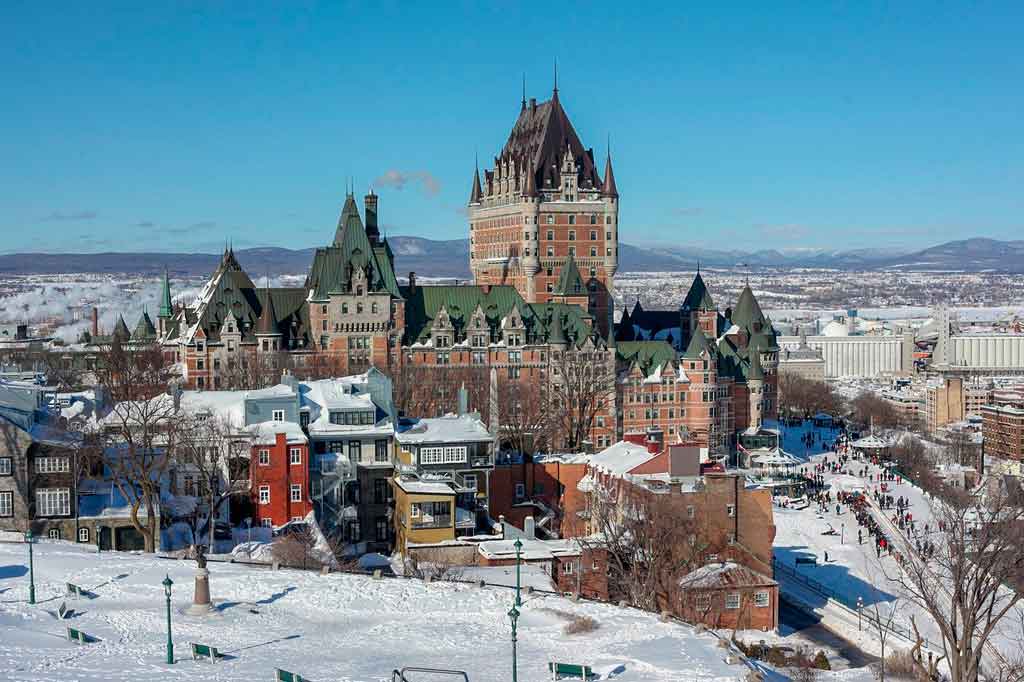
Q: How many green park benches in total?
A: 6